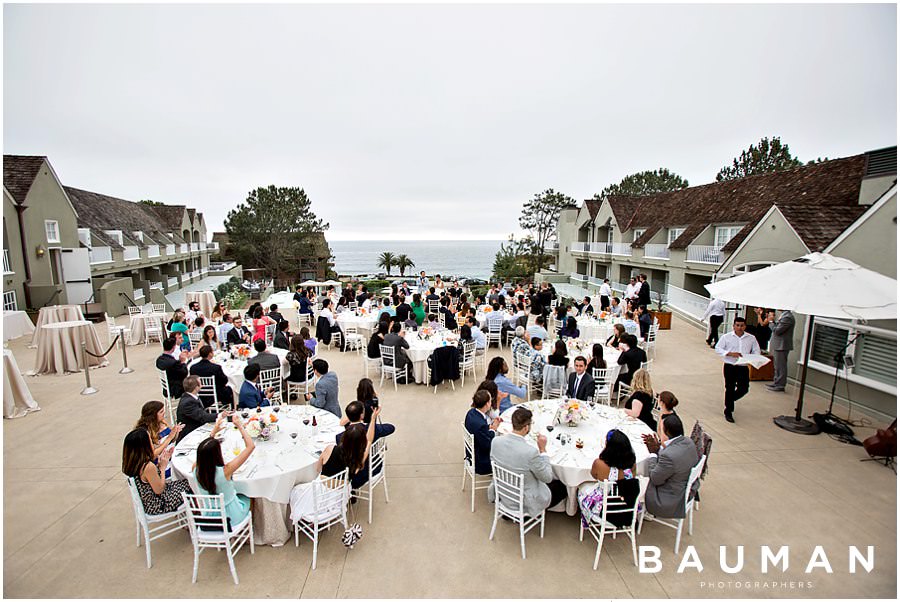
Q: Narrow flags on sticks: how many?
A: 0